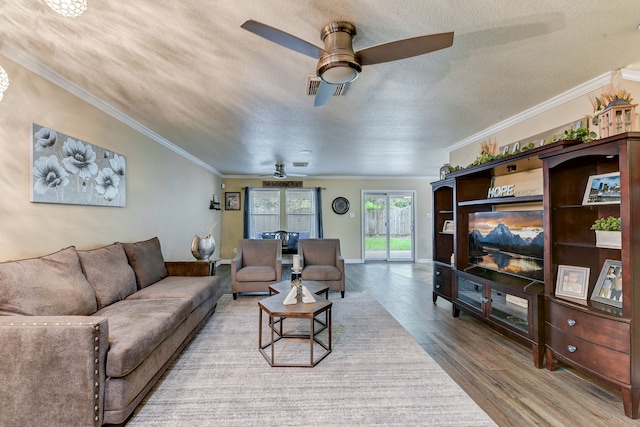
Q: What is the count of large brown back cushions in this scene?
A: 3